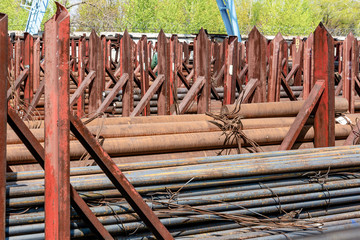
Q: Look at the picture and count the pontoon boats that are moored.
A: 0